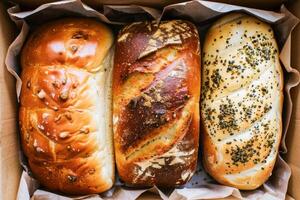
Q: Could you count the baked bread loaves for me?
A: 3